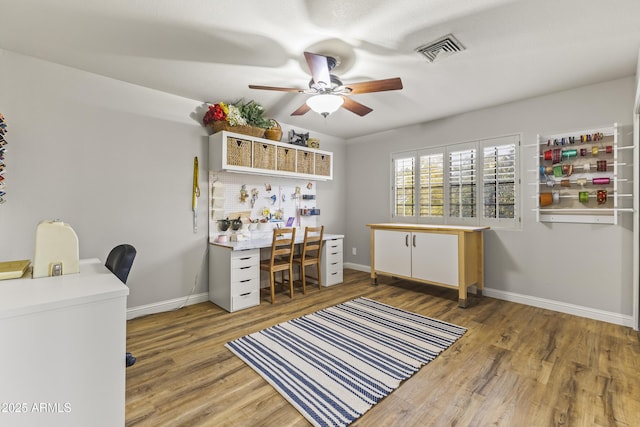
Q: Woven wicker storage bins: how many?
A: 5